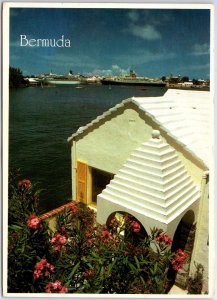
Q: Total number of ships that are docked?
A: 2